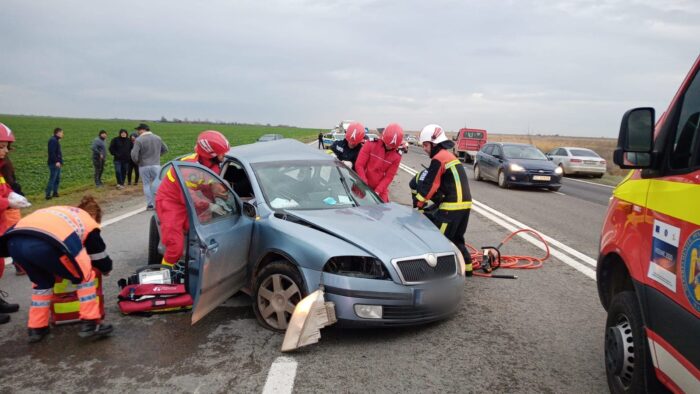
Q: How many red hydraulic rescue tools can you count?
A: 1